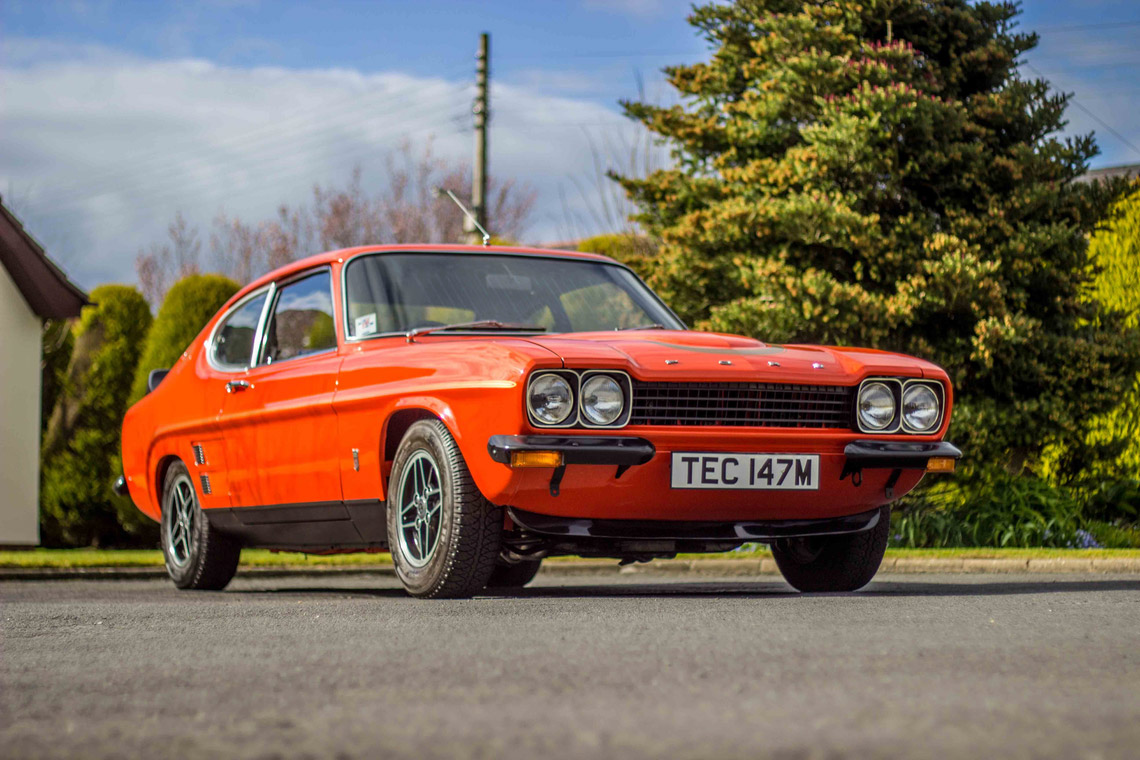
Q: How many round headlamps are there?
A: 4